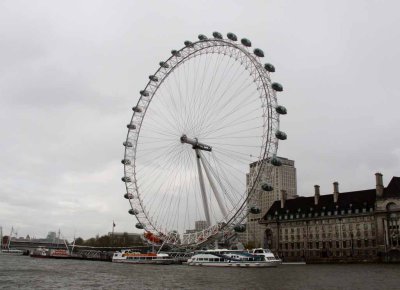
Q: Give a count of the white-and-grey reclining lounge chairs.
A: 0